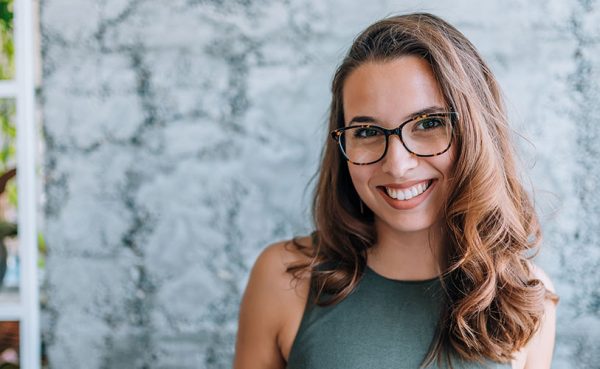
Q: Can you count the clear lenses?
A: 2